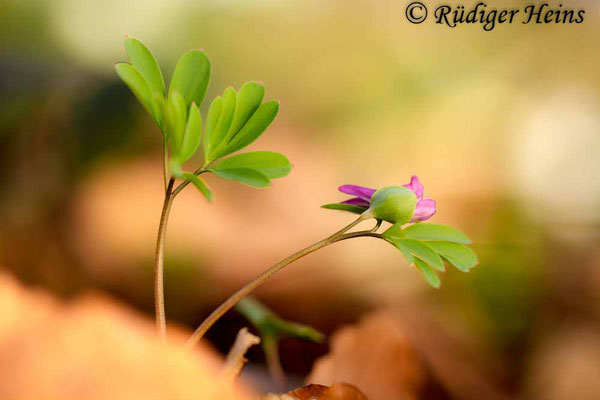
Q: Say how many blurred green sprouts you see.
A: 1